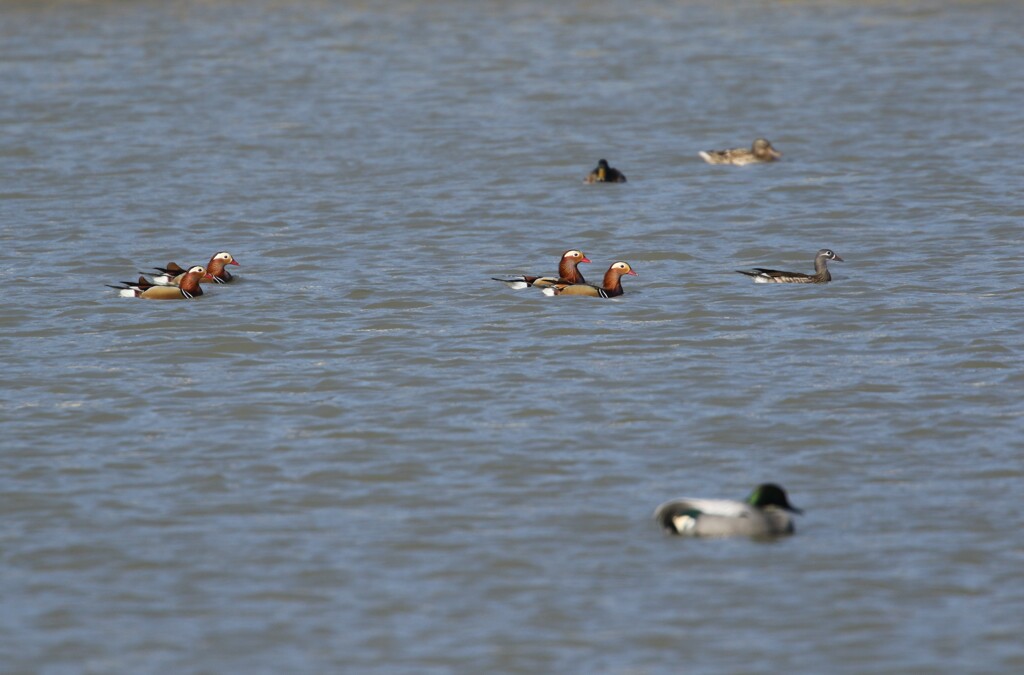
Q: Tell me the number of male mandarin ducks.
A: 4